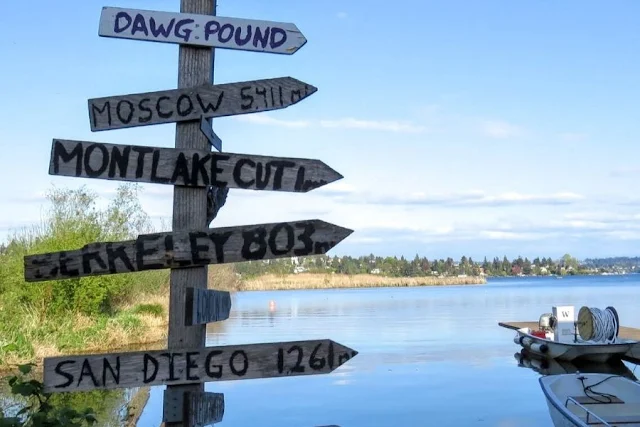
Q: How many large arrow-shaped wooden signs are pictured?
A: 5